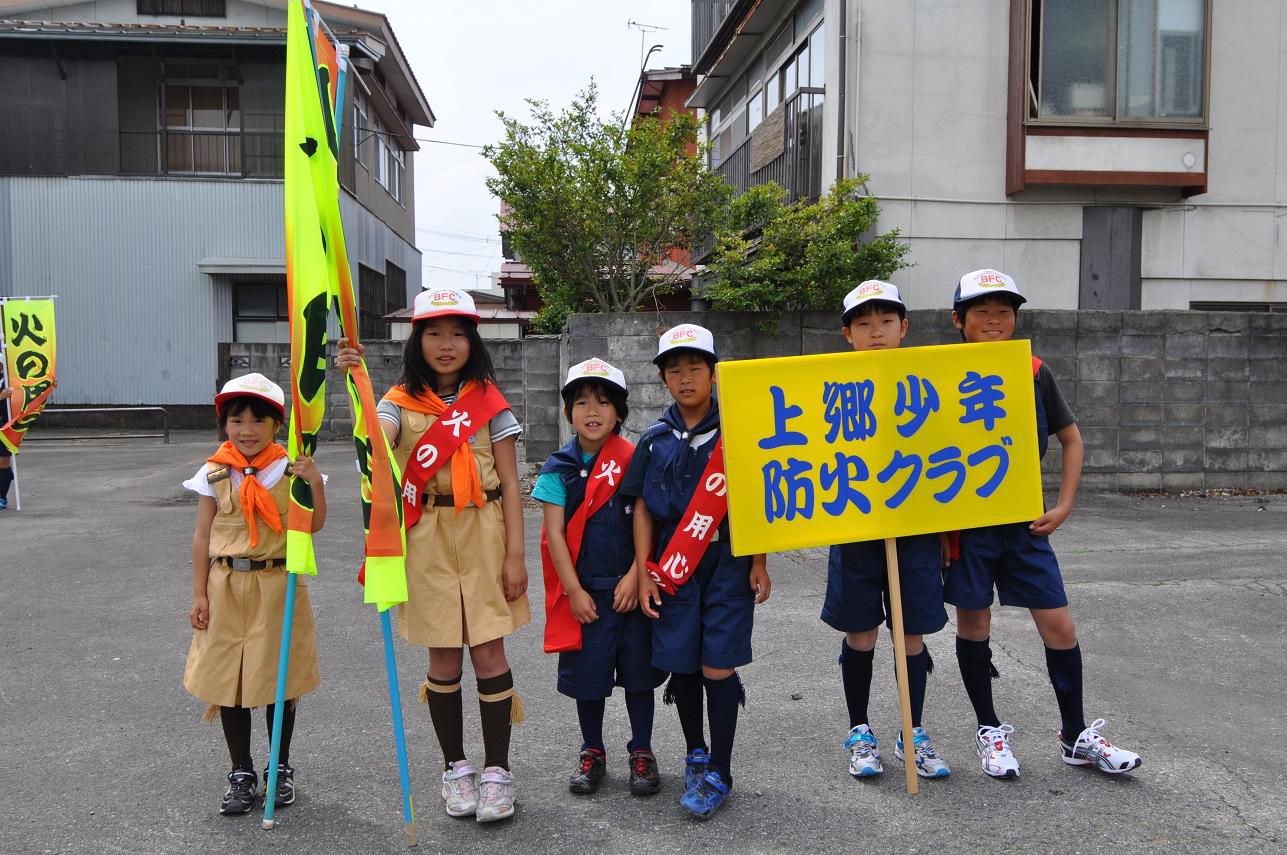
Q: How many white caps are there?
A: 6